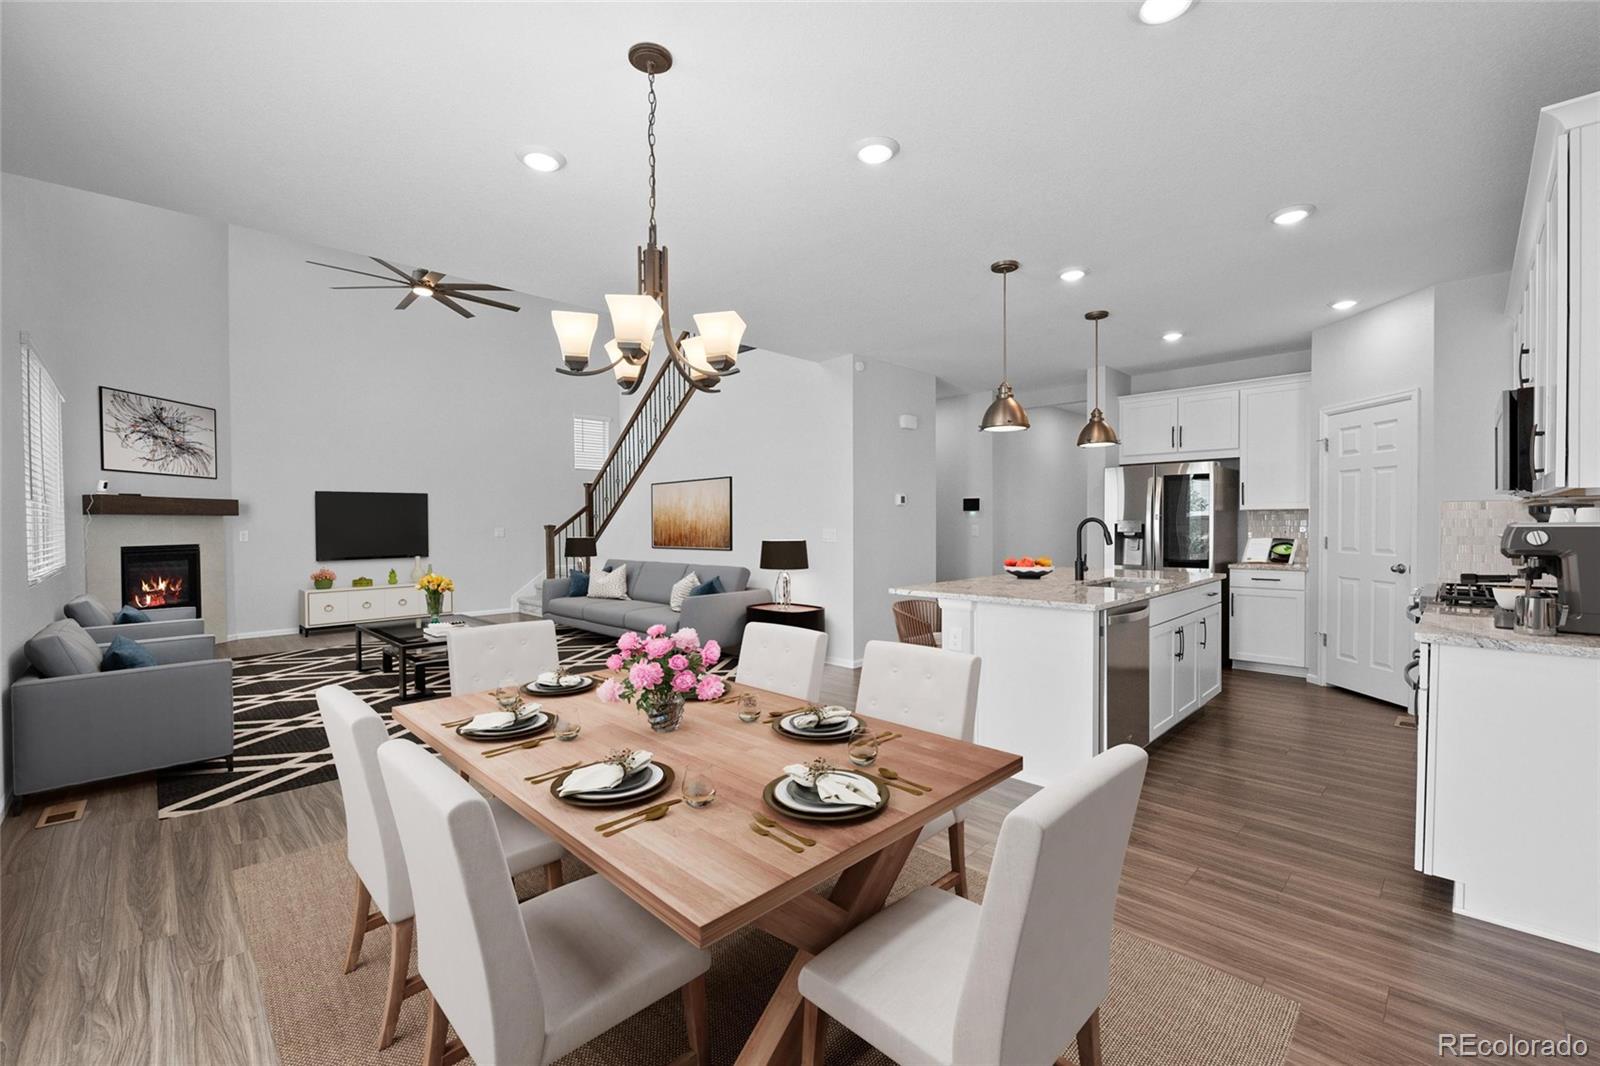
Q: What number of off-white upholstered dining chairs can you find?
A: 6